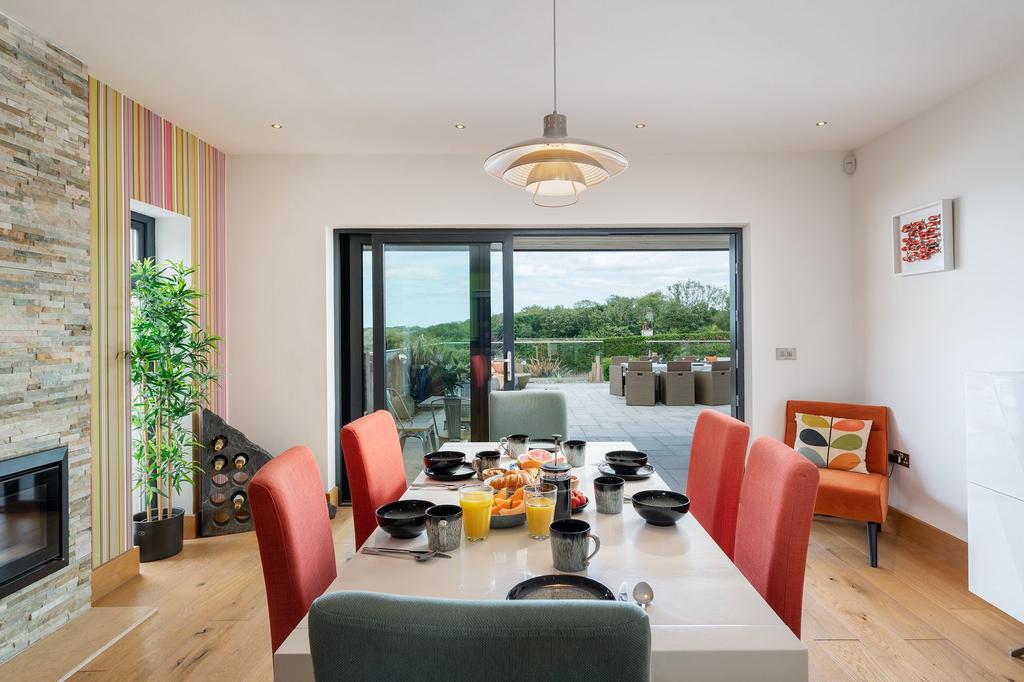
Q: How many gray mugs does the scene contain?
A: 6